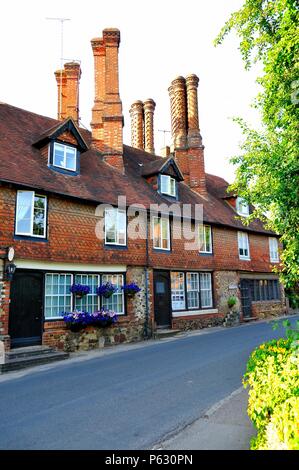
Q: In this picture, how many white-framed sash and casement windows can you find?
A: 11